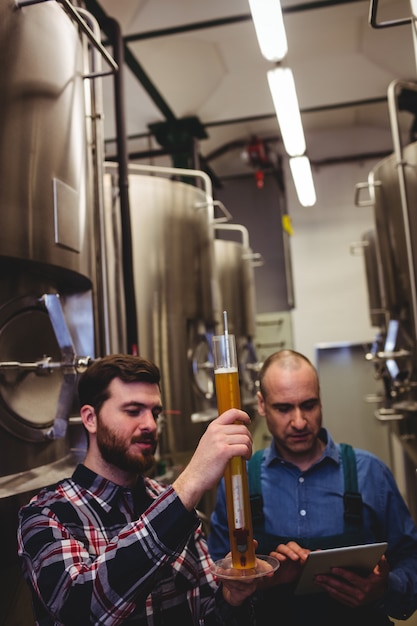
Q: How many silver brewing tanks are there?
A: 5